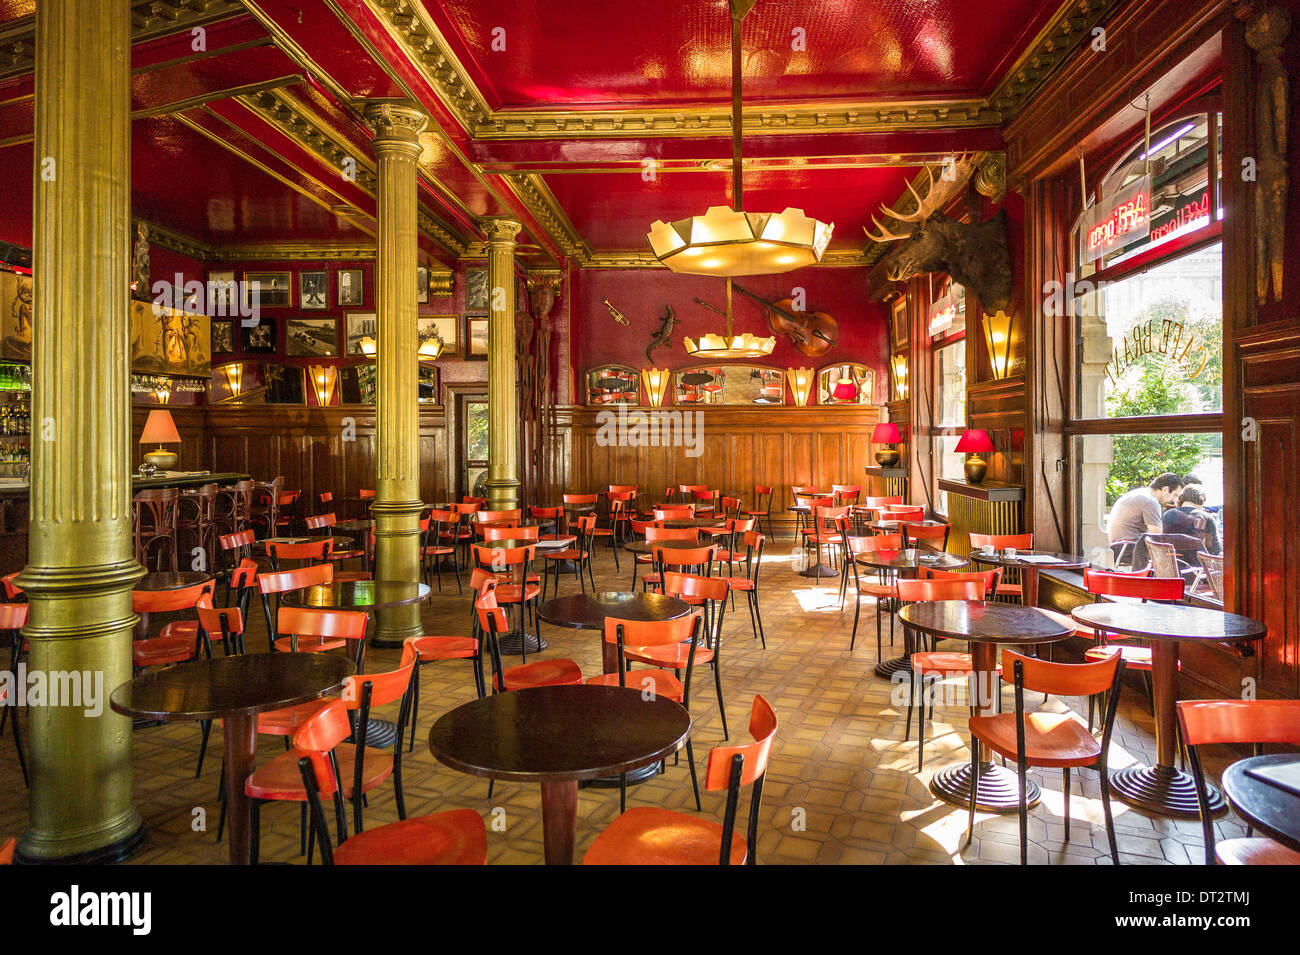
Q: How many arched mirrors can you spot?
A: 5